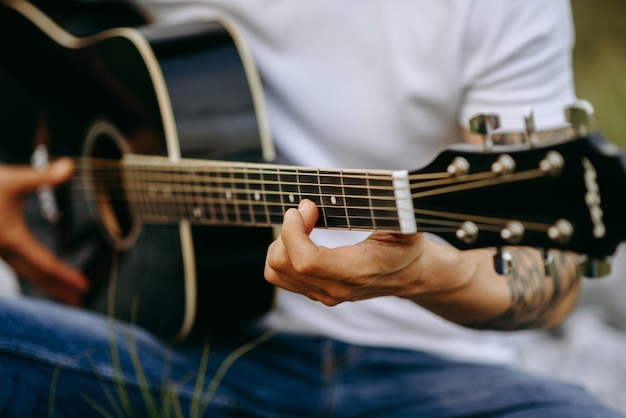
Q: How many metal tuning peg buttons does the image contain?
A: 6